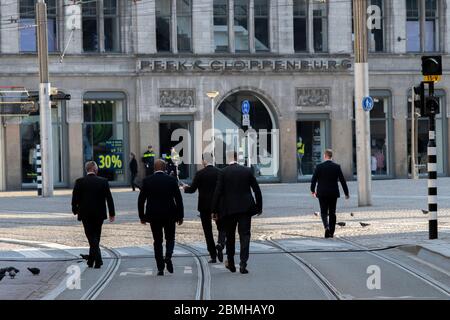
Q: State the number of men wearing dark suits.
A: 5